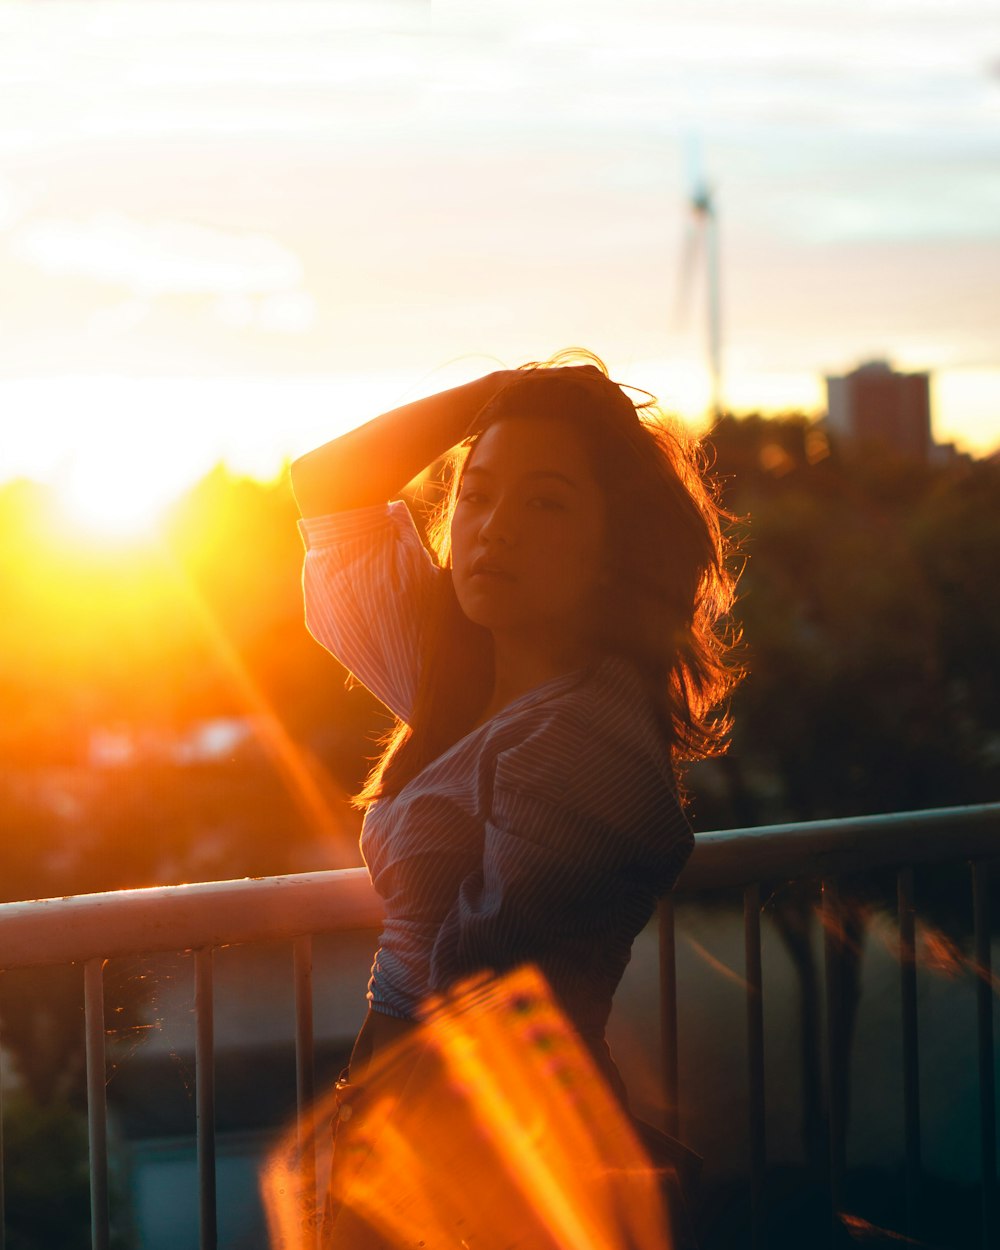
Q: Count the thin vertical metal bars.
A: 8